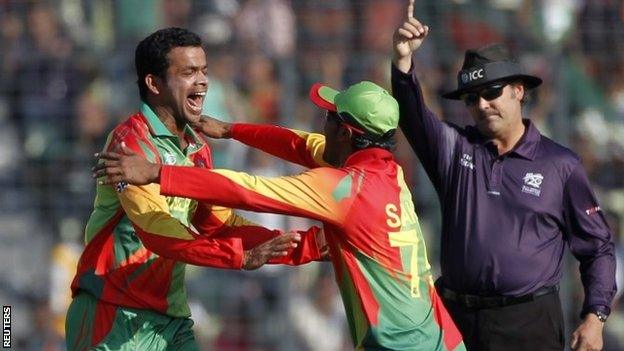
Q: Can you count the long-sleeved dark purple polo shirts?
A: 1